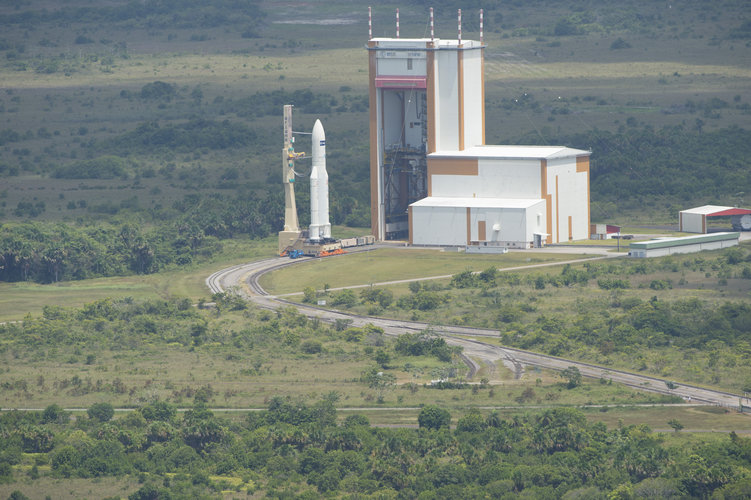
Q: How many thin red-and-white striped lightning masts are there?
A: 5